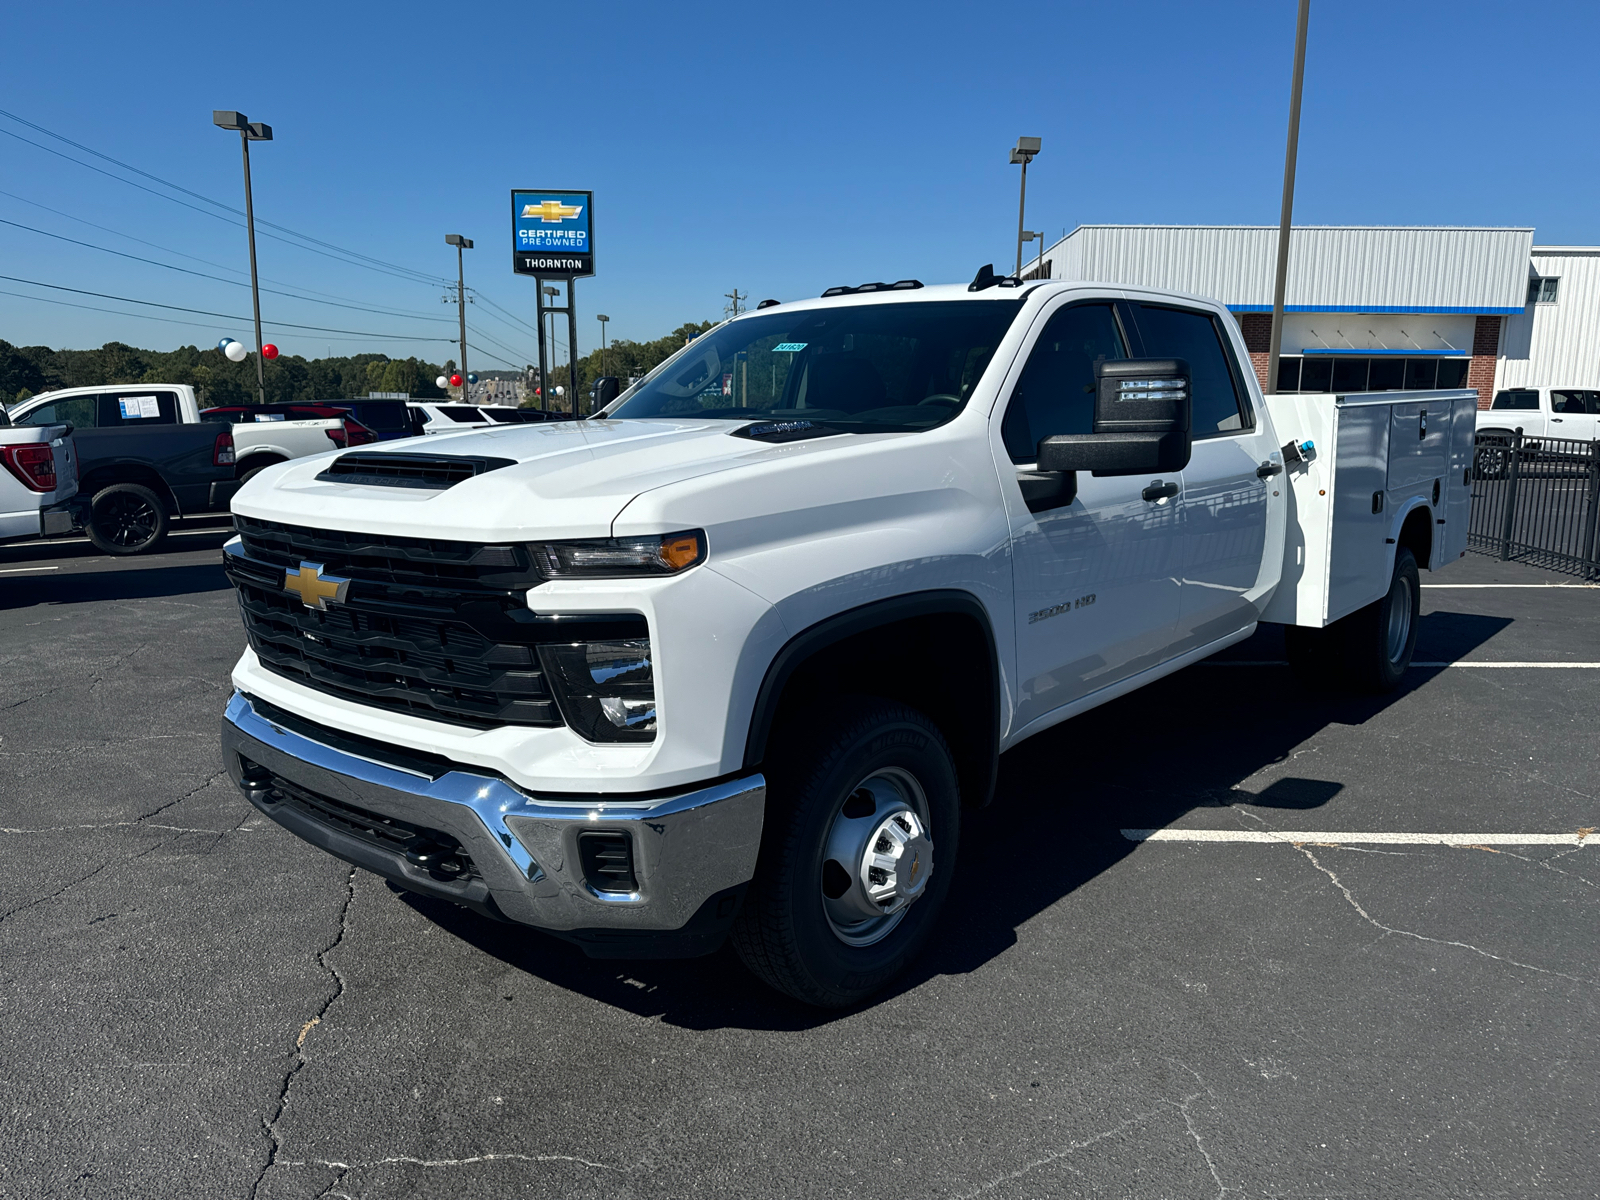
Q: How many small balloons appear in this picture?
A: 9